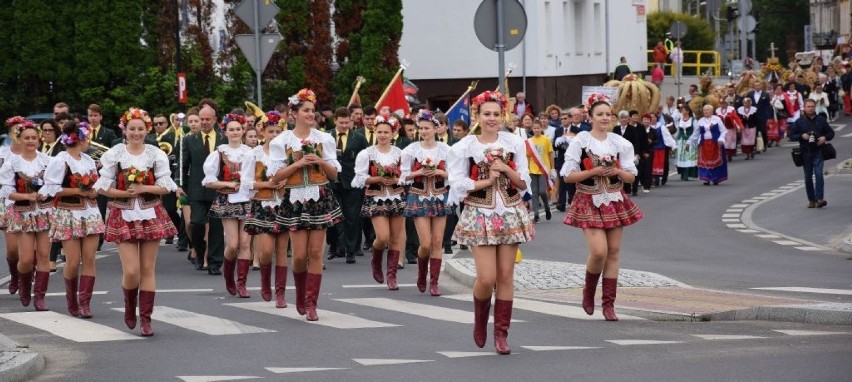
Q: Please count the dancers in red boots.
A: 11